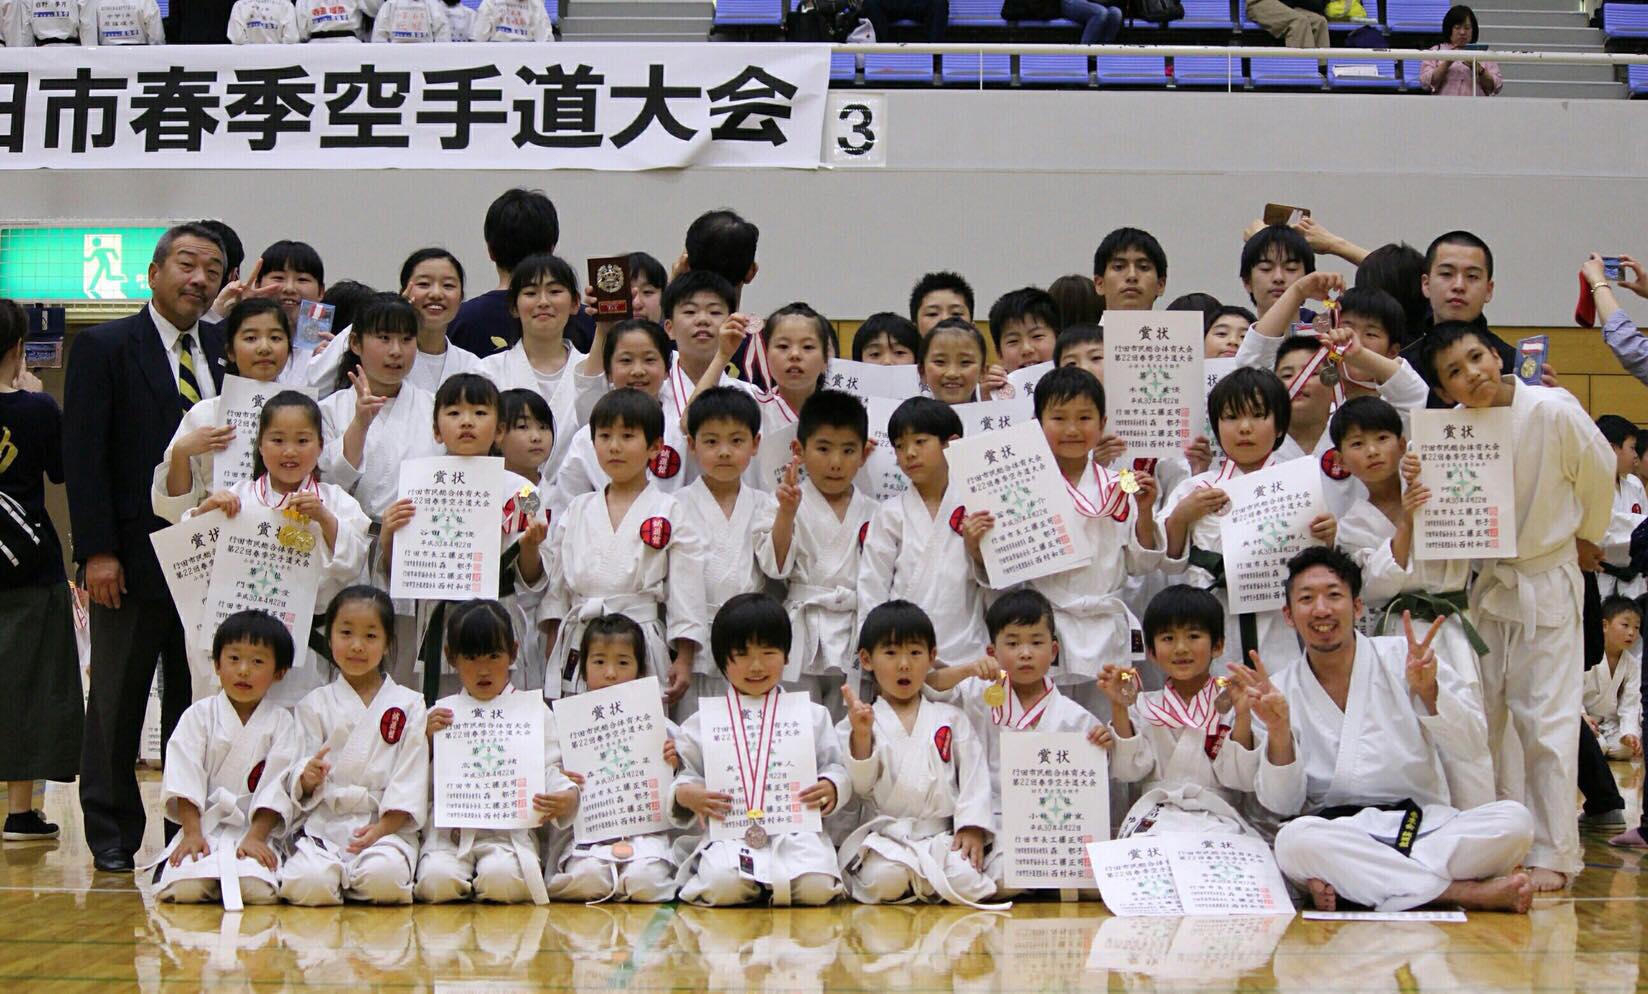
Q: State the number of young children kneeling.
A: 8